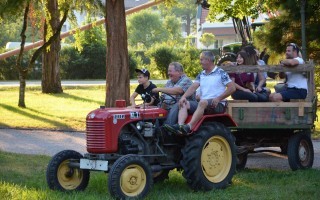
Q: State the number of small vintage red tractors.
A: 1